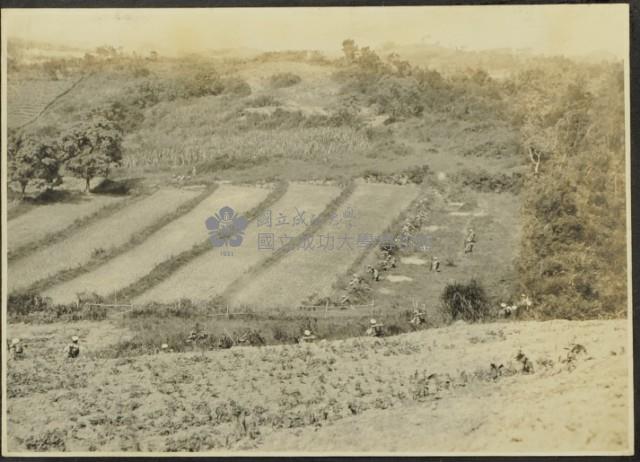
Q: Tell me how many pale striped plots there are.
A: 5